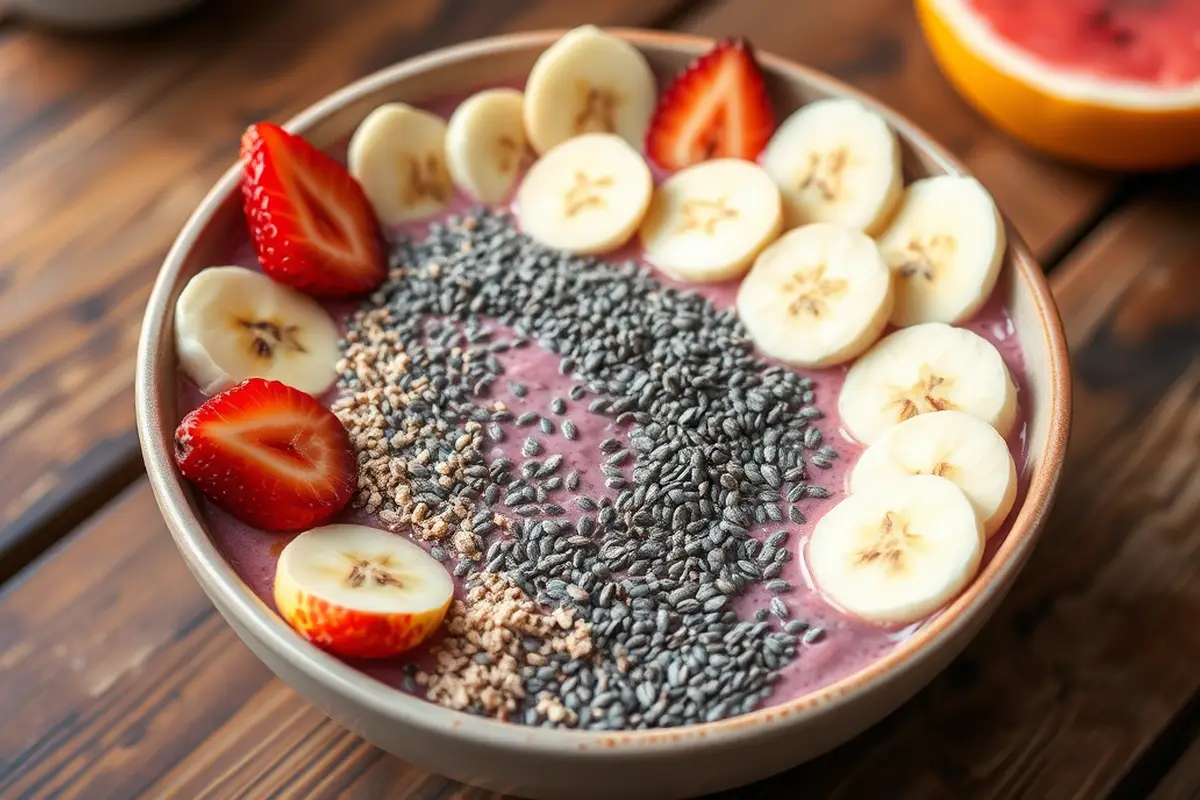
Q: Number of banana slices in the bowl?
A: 12